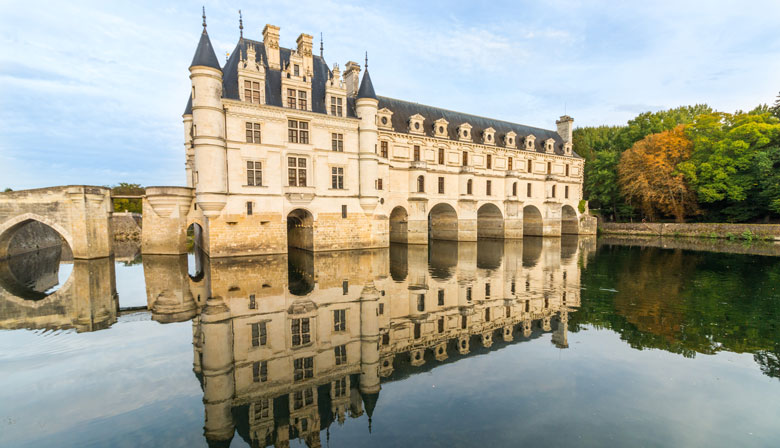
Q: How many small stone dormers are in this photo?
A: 9